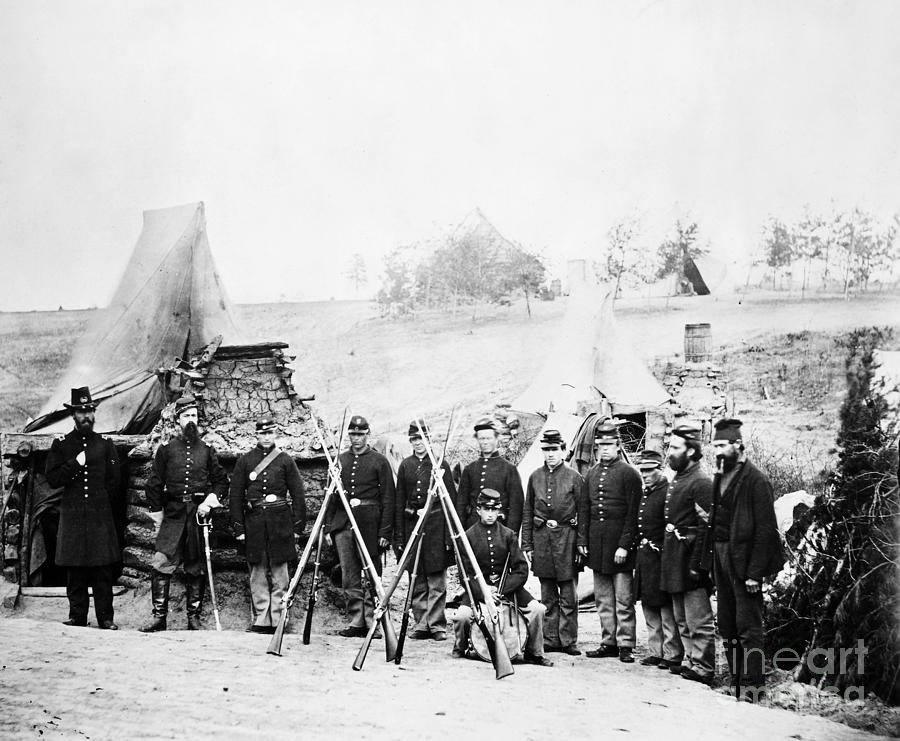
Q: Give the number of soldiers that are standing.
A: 11